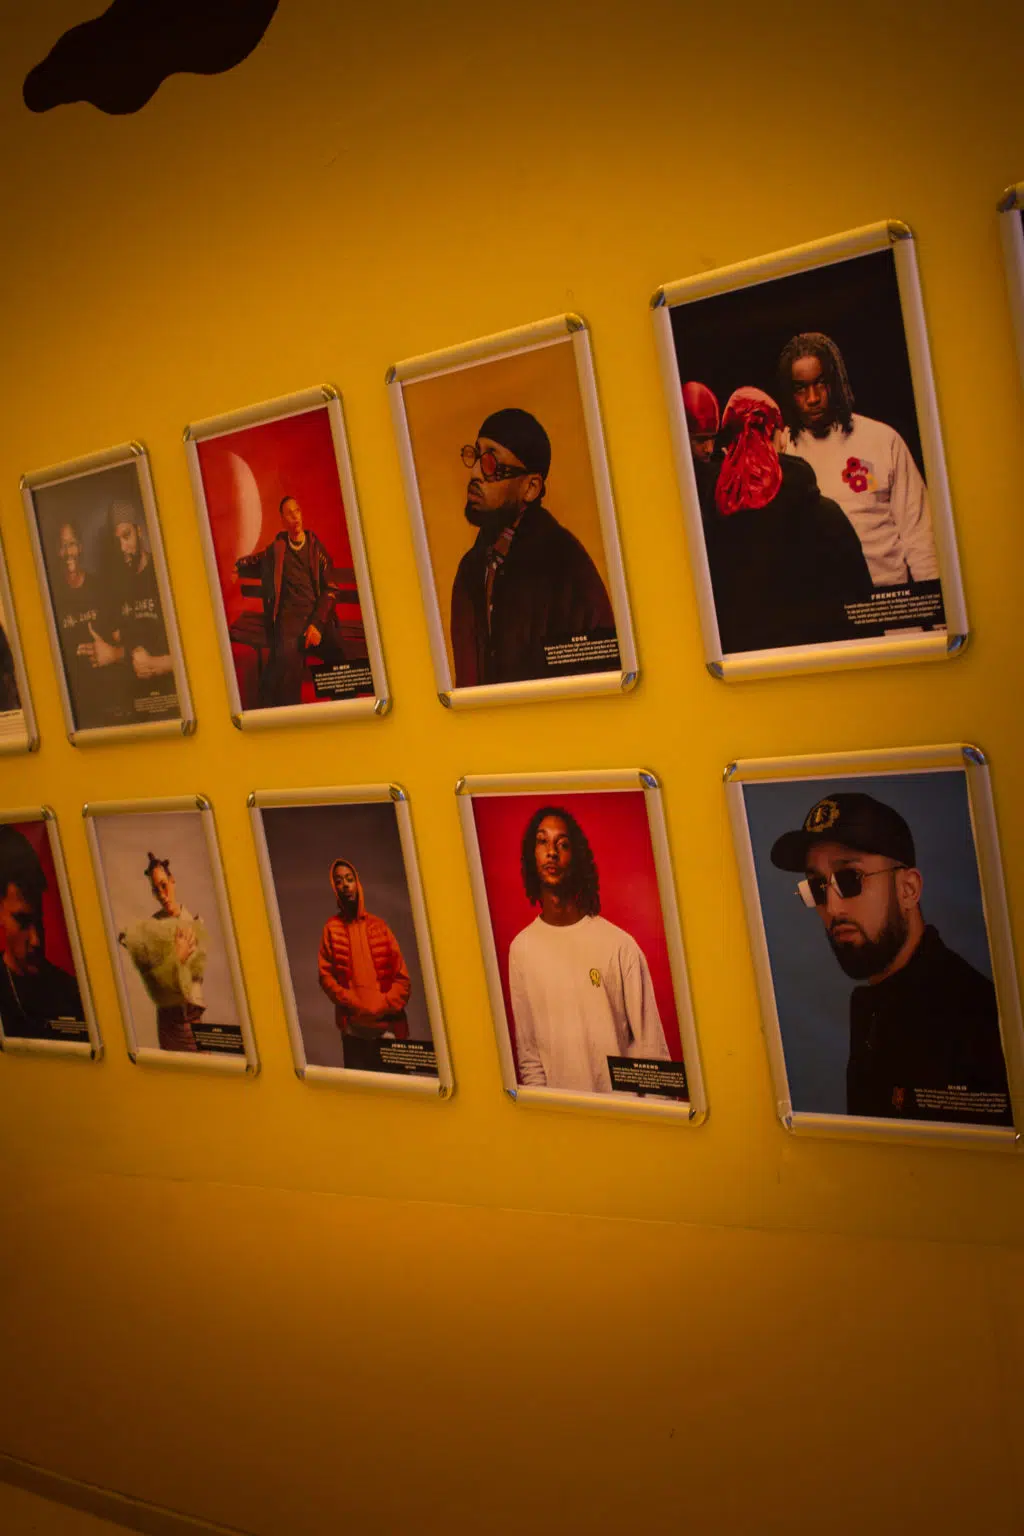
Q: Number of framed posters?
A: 11